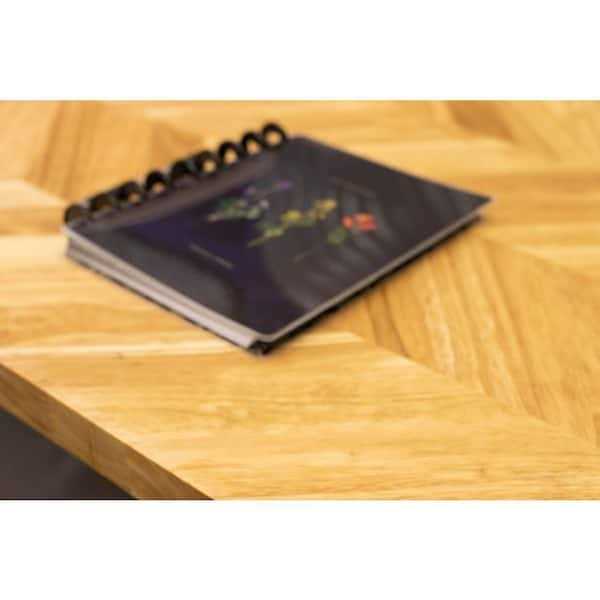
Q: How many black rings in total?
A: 9